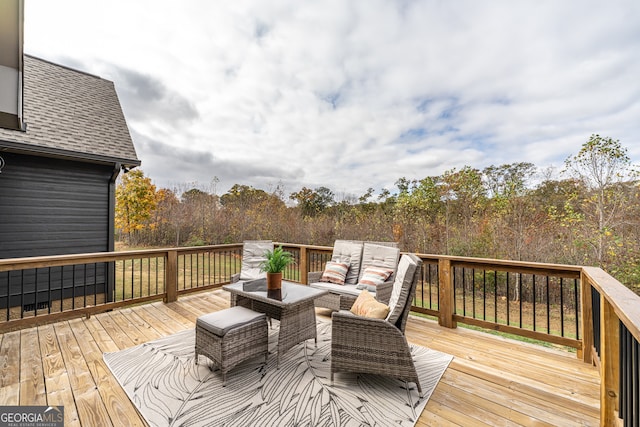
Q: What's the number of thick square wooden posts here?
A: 5